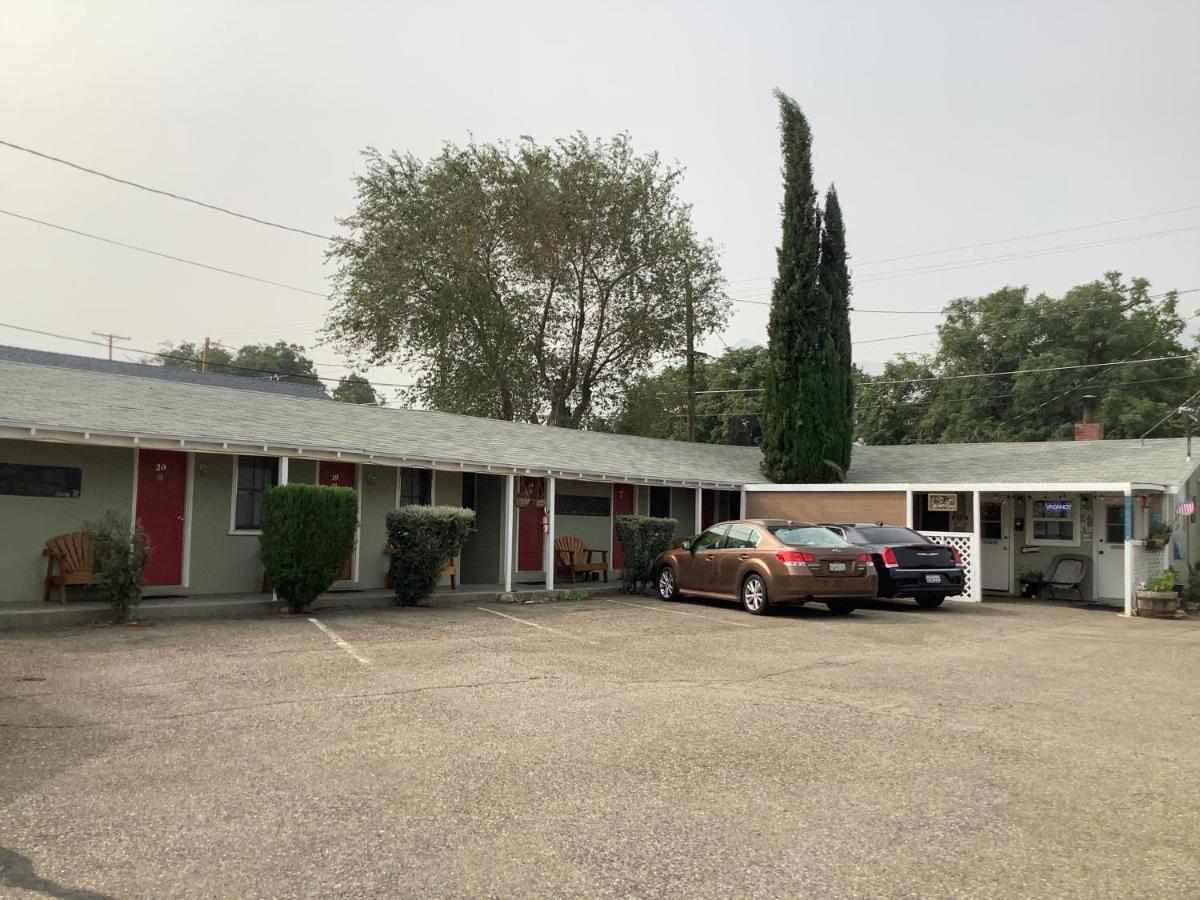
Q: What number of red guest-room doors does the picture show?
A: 5